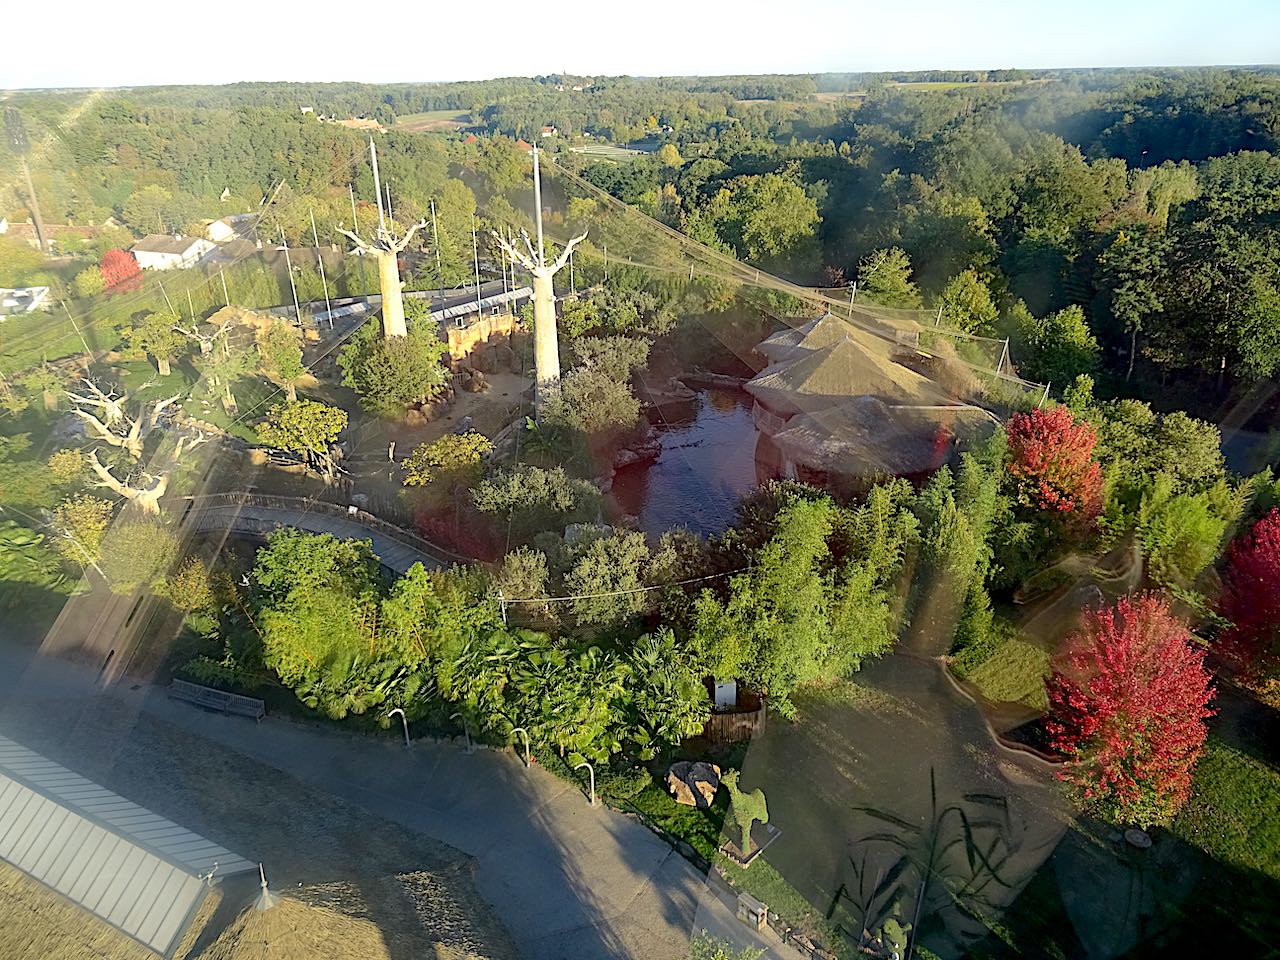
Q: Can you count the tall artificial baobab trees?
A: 2